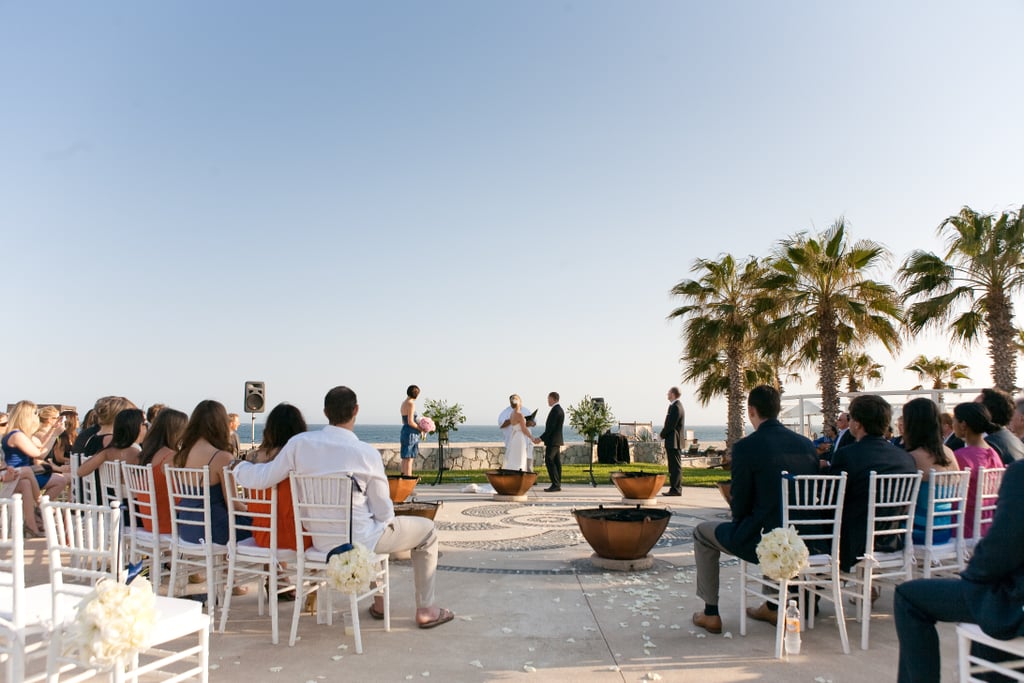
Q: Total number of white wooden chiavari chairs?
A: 14